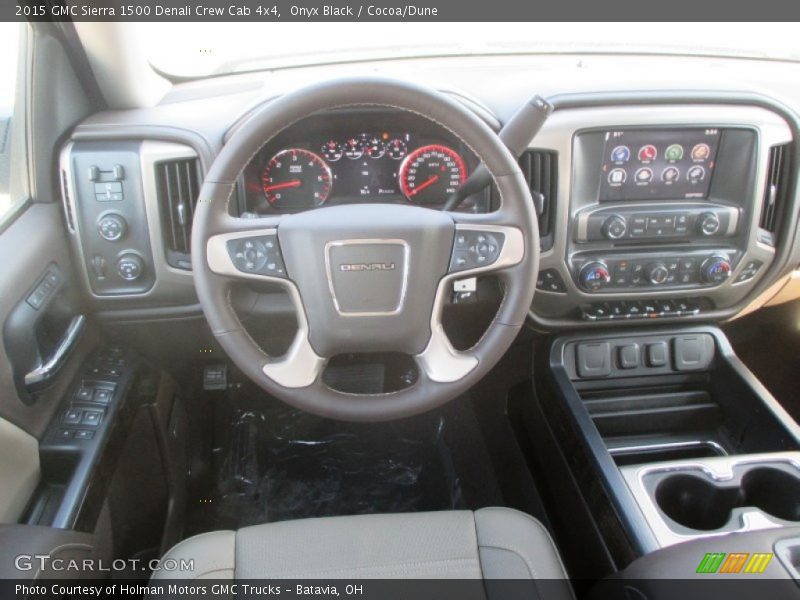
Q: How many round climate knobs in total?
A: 3